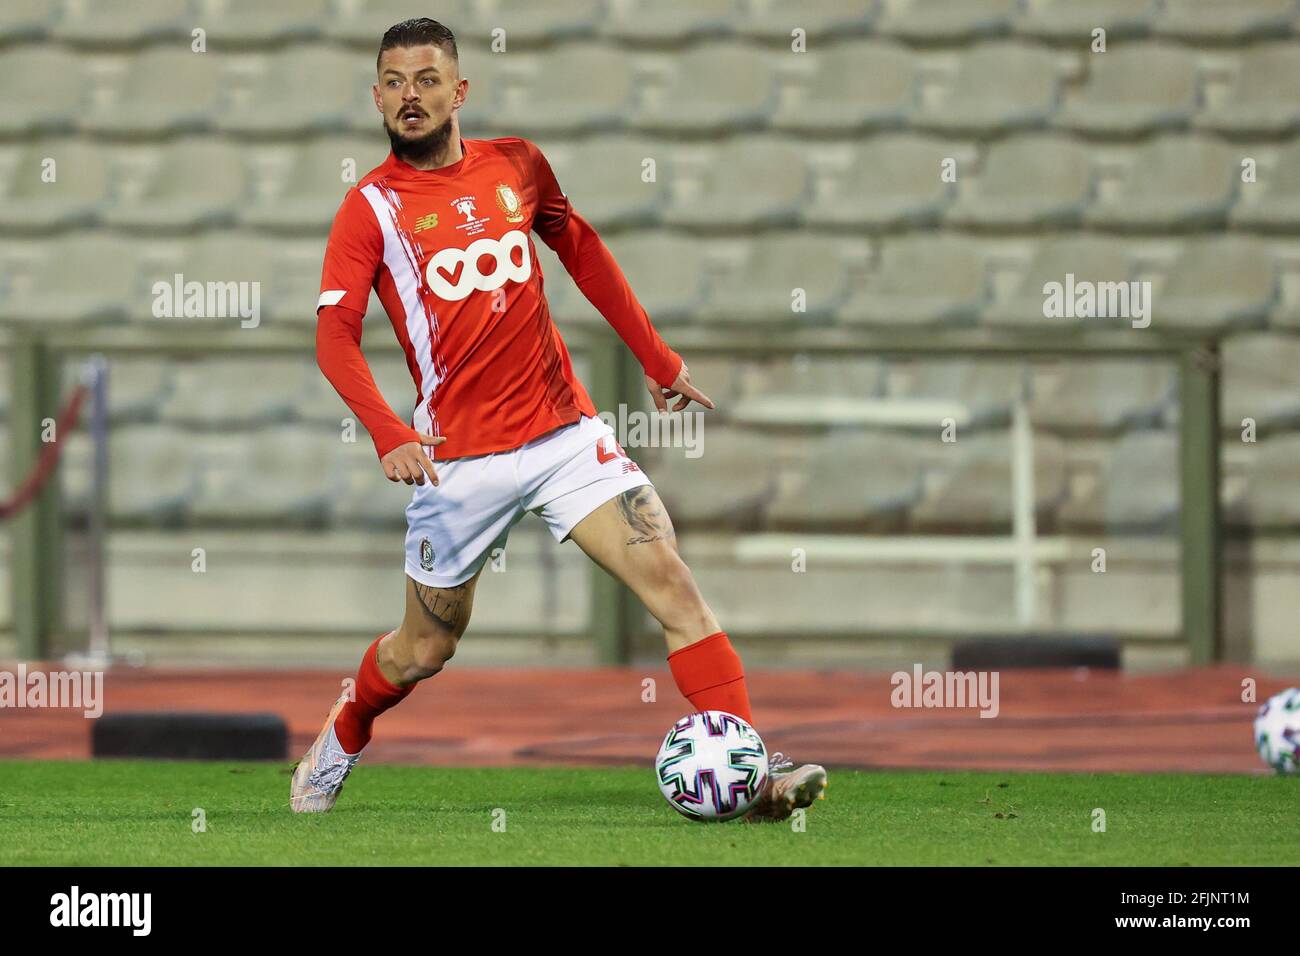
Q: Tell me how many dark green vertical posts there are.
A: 3